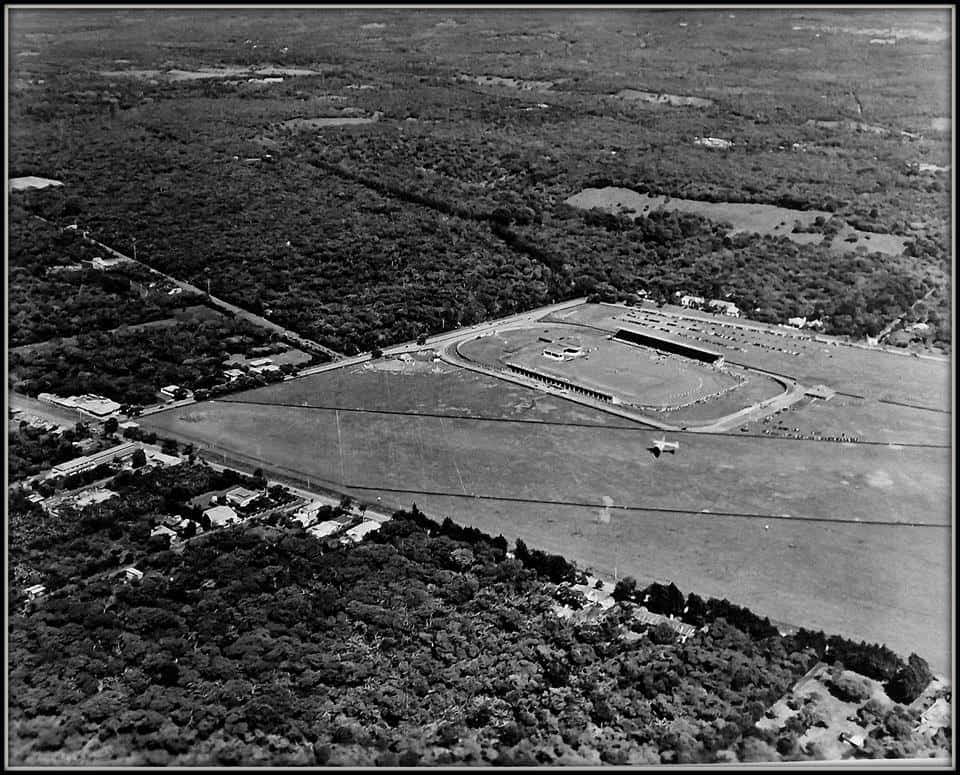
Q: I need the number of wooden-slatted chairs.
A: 0